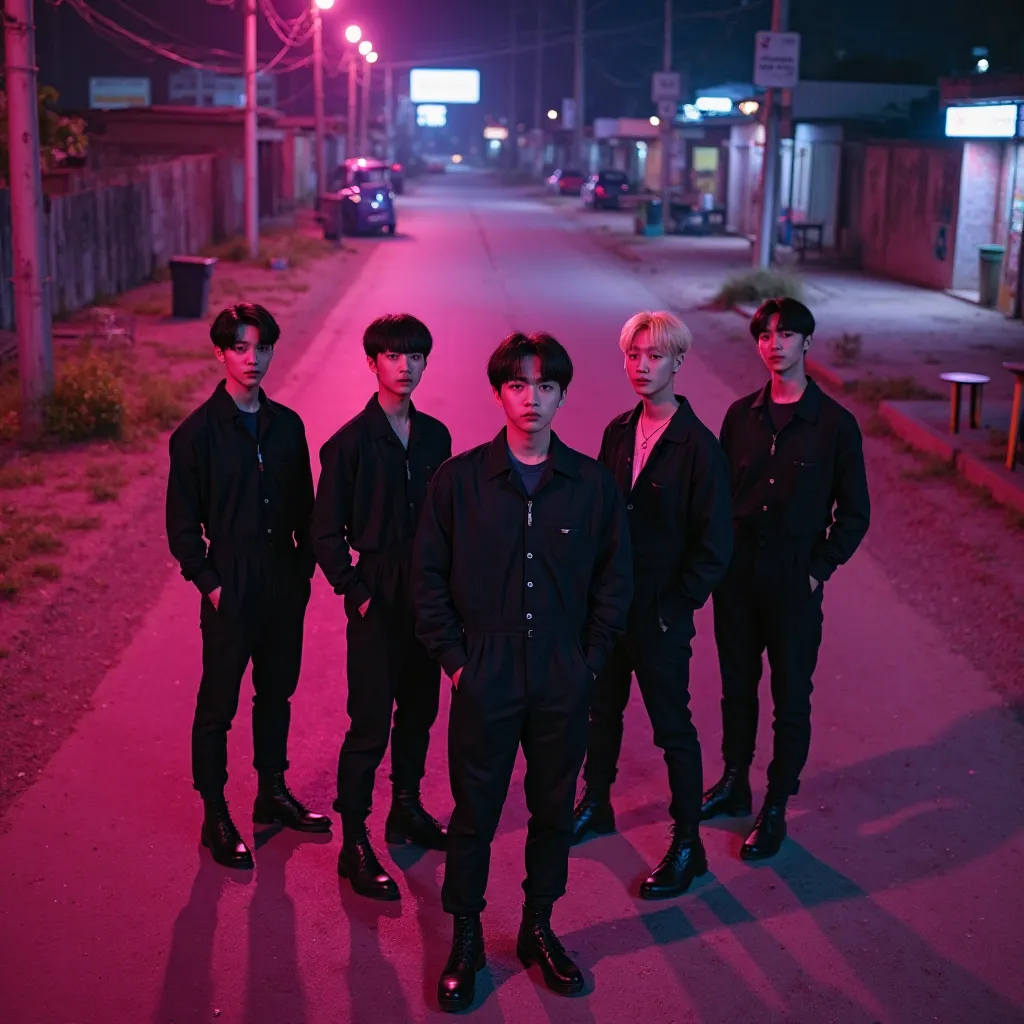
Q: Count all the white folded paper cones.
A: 0